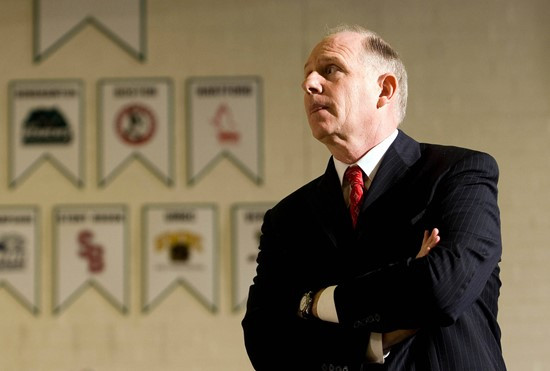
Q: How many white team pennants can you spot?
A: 8